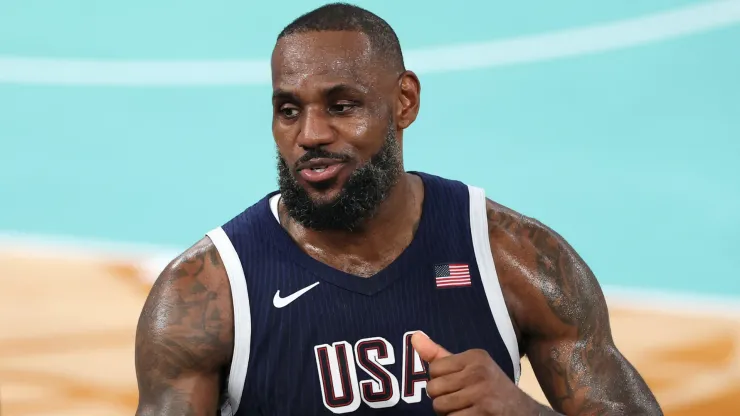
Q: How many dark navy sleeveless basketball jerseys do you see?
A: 1